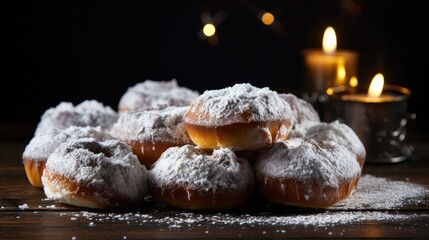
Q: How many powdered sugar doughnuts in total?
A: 10